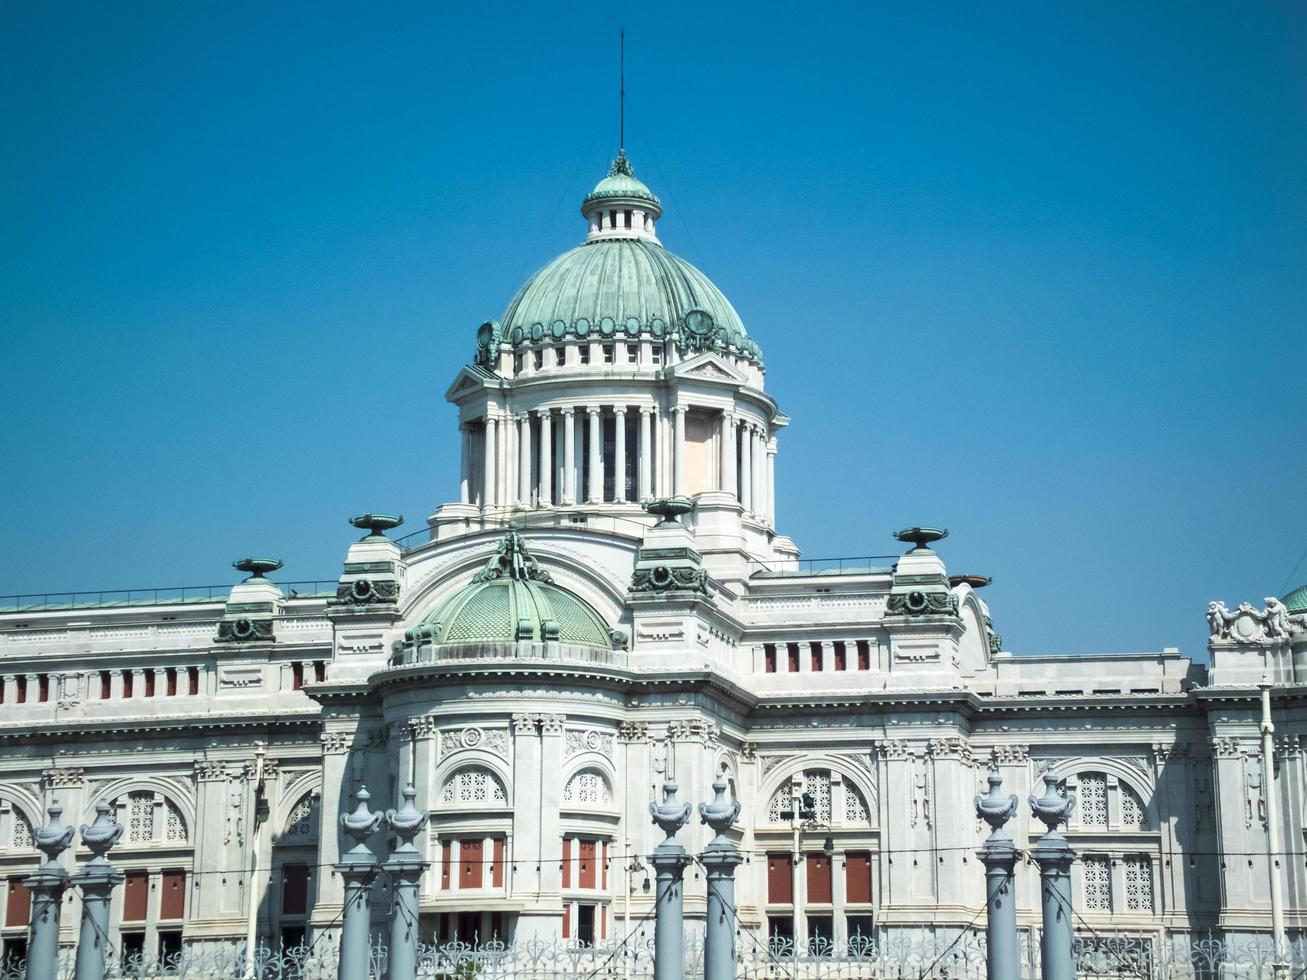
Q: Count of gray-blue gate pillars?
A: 8